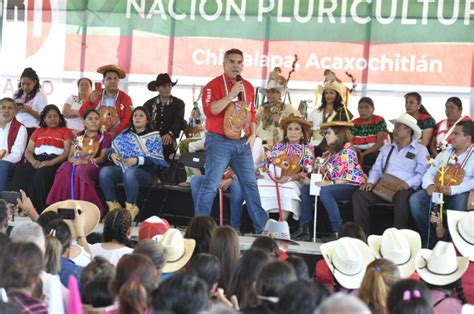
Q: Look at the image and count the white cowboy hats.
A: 6